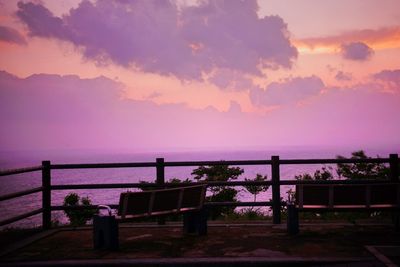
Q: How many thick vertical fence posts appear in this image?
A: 4